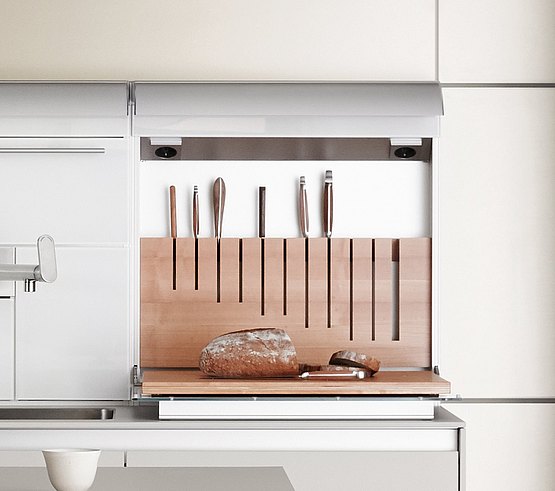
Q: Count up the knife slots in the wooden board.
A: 11